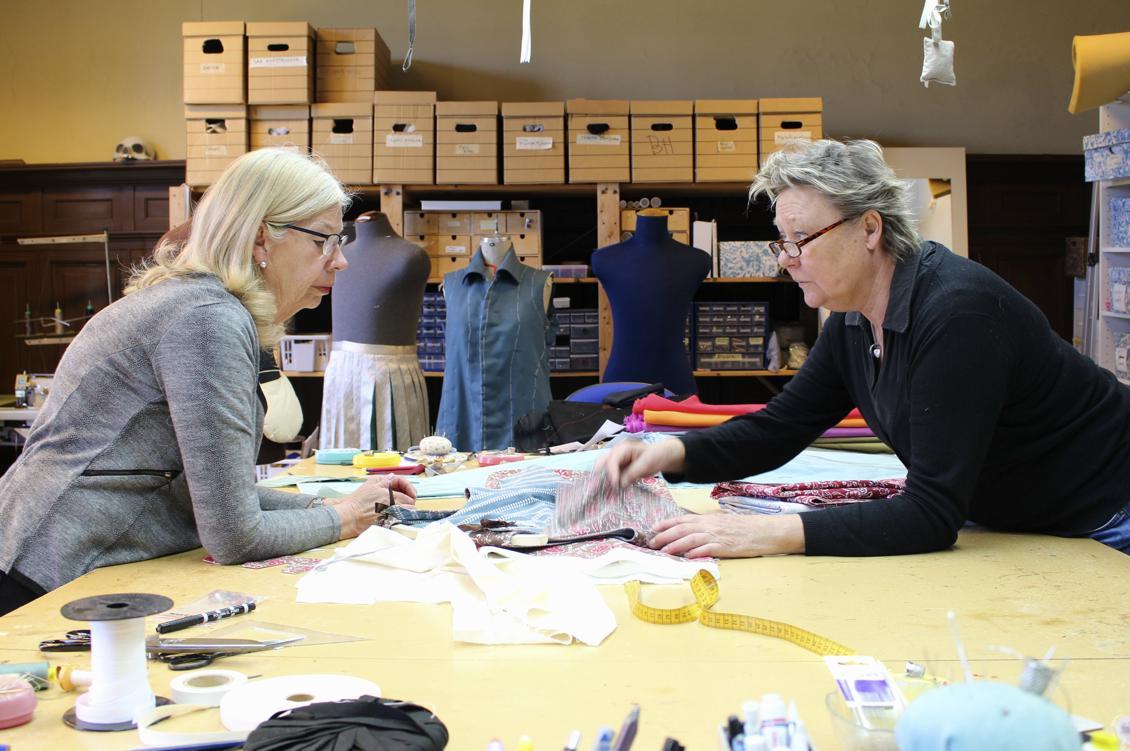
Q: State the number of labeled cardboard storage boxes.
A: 13